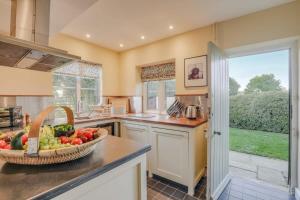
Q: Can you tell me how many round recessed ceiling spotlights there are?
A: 4